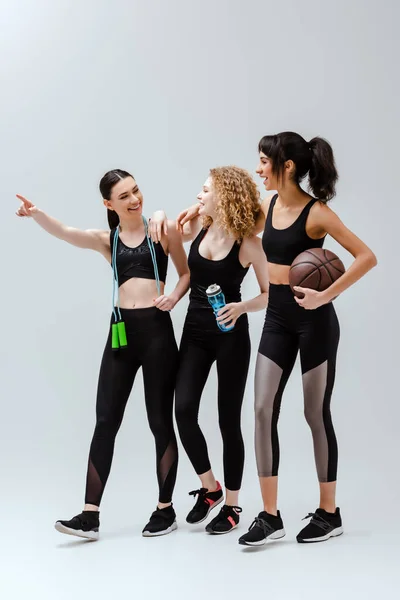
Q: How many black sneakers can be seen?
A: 6